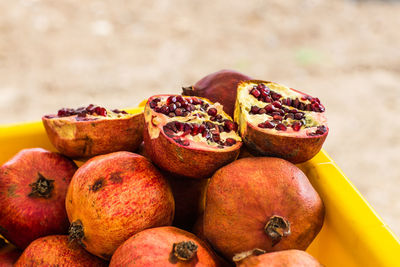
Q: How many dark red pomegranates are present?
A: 1